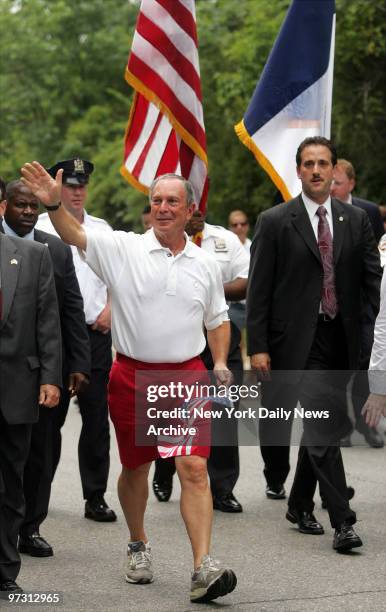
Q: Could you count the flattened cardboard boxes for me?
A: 0